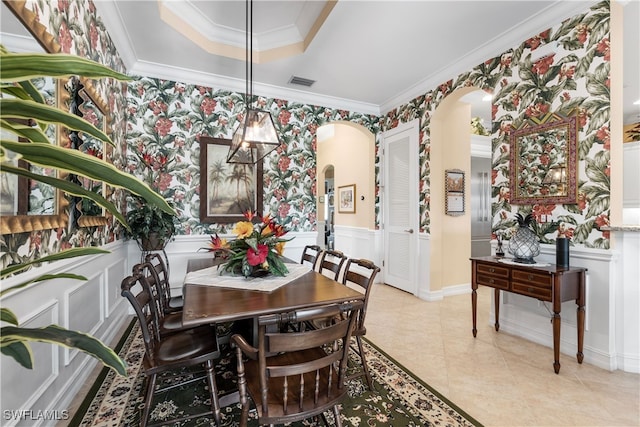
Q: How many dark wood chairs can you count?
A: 7